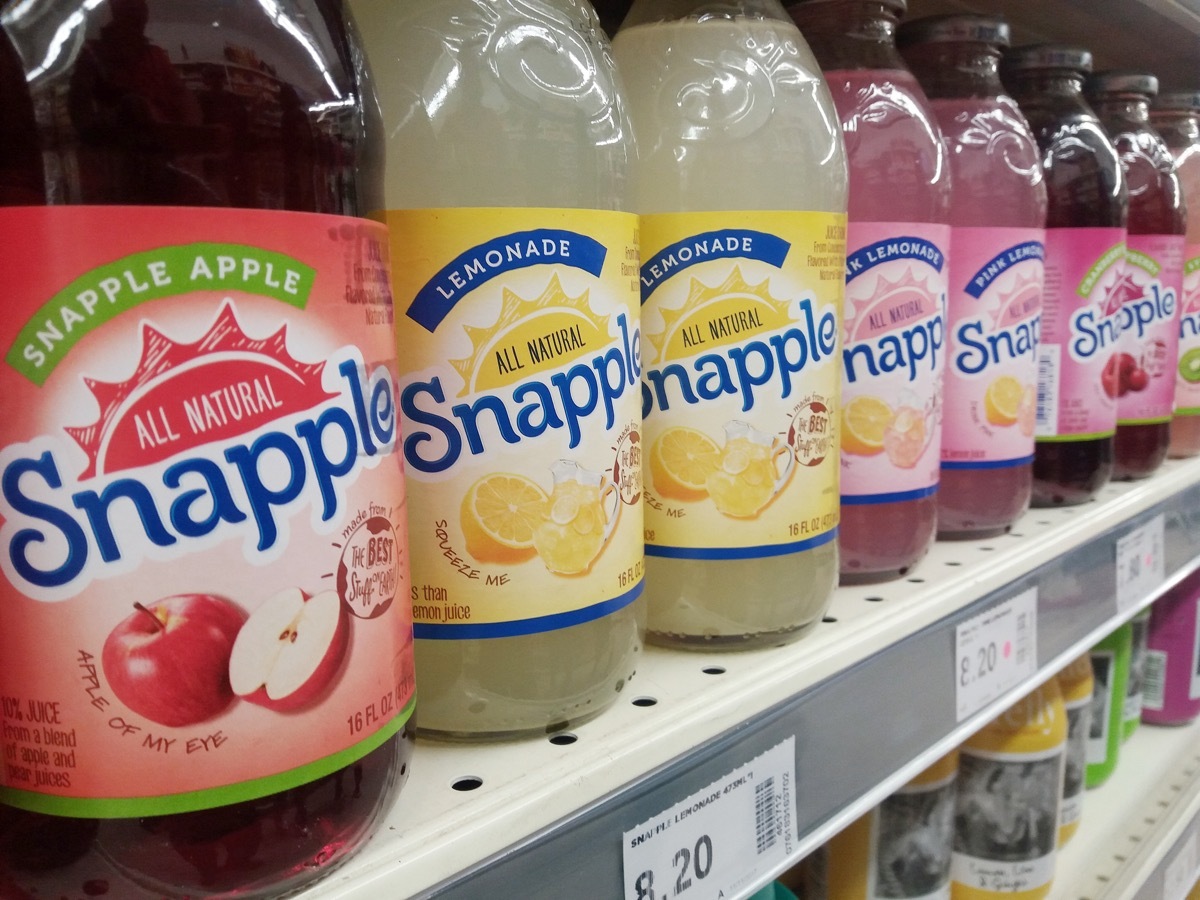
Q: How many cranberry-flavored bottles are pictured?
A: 2